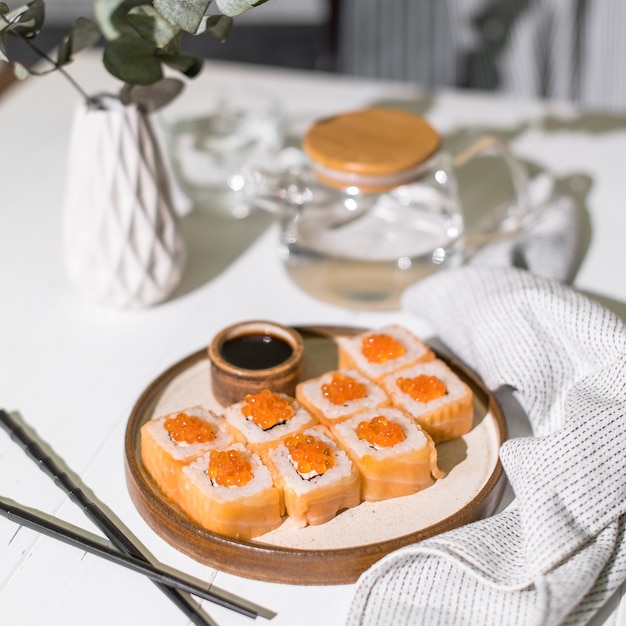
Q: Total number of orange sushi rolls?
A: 8